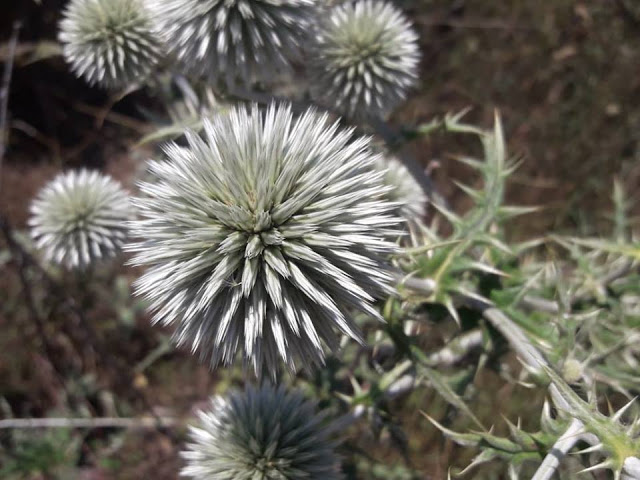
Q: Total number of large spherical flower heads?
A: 7